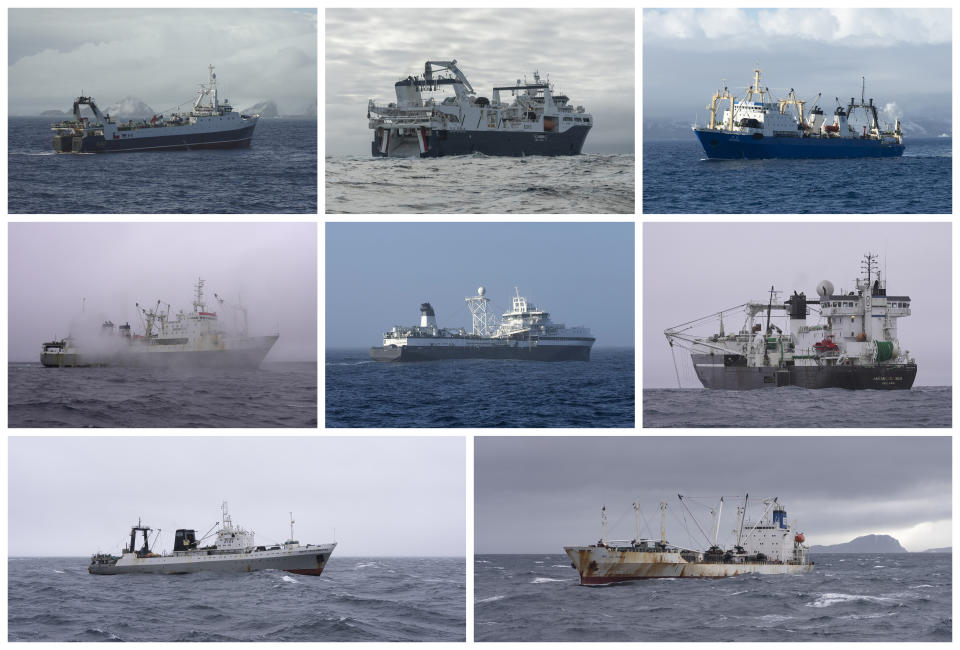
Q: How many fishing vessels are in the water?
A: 8